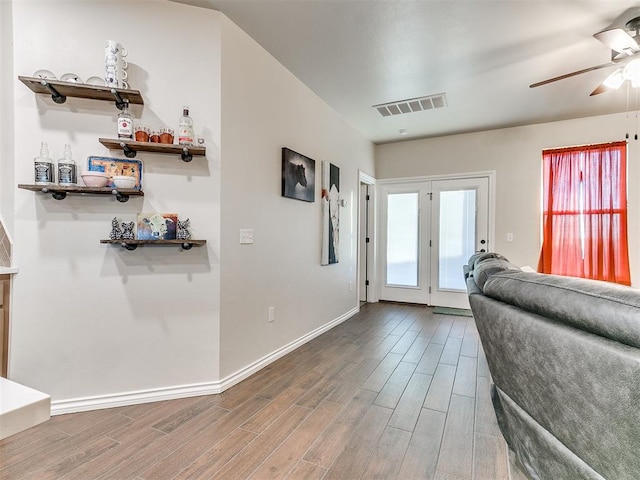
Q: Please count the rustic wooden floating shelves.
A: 4